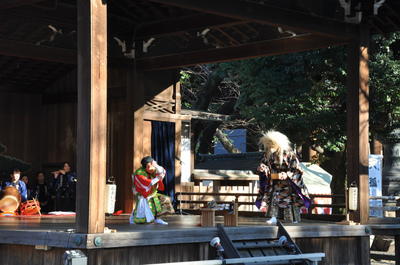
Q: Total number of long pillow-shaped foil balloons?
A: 0